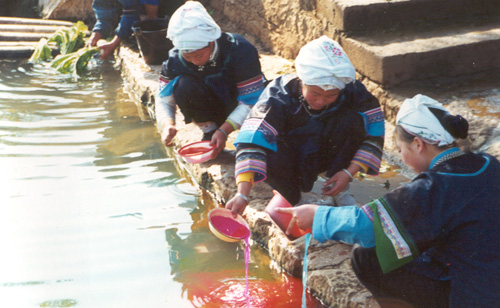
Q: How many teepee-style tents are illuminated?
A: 0